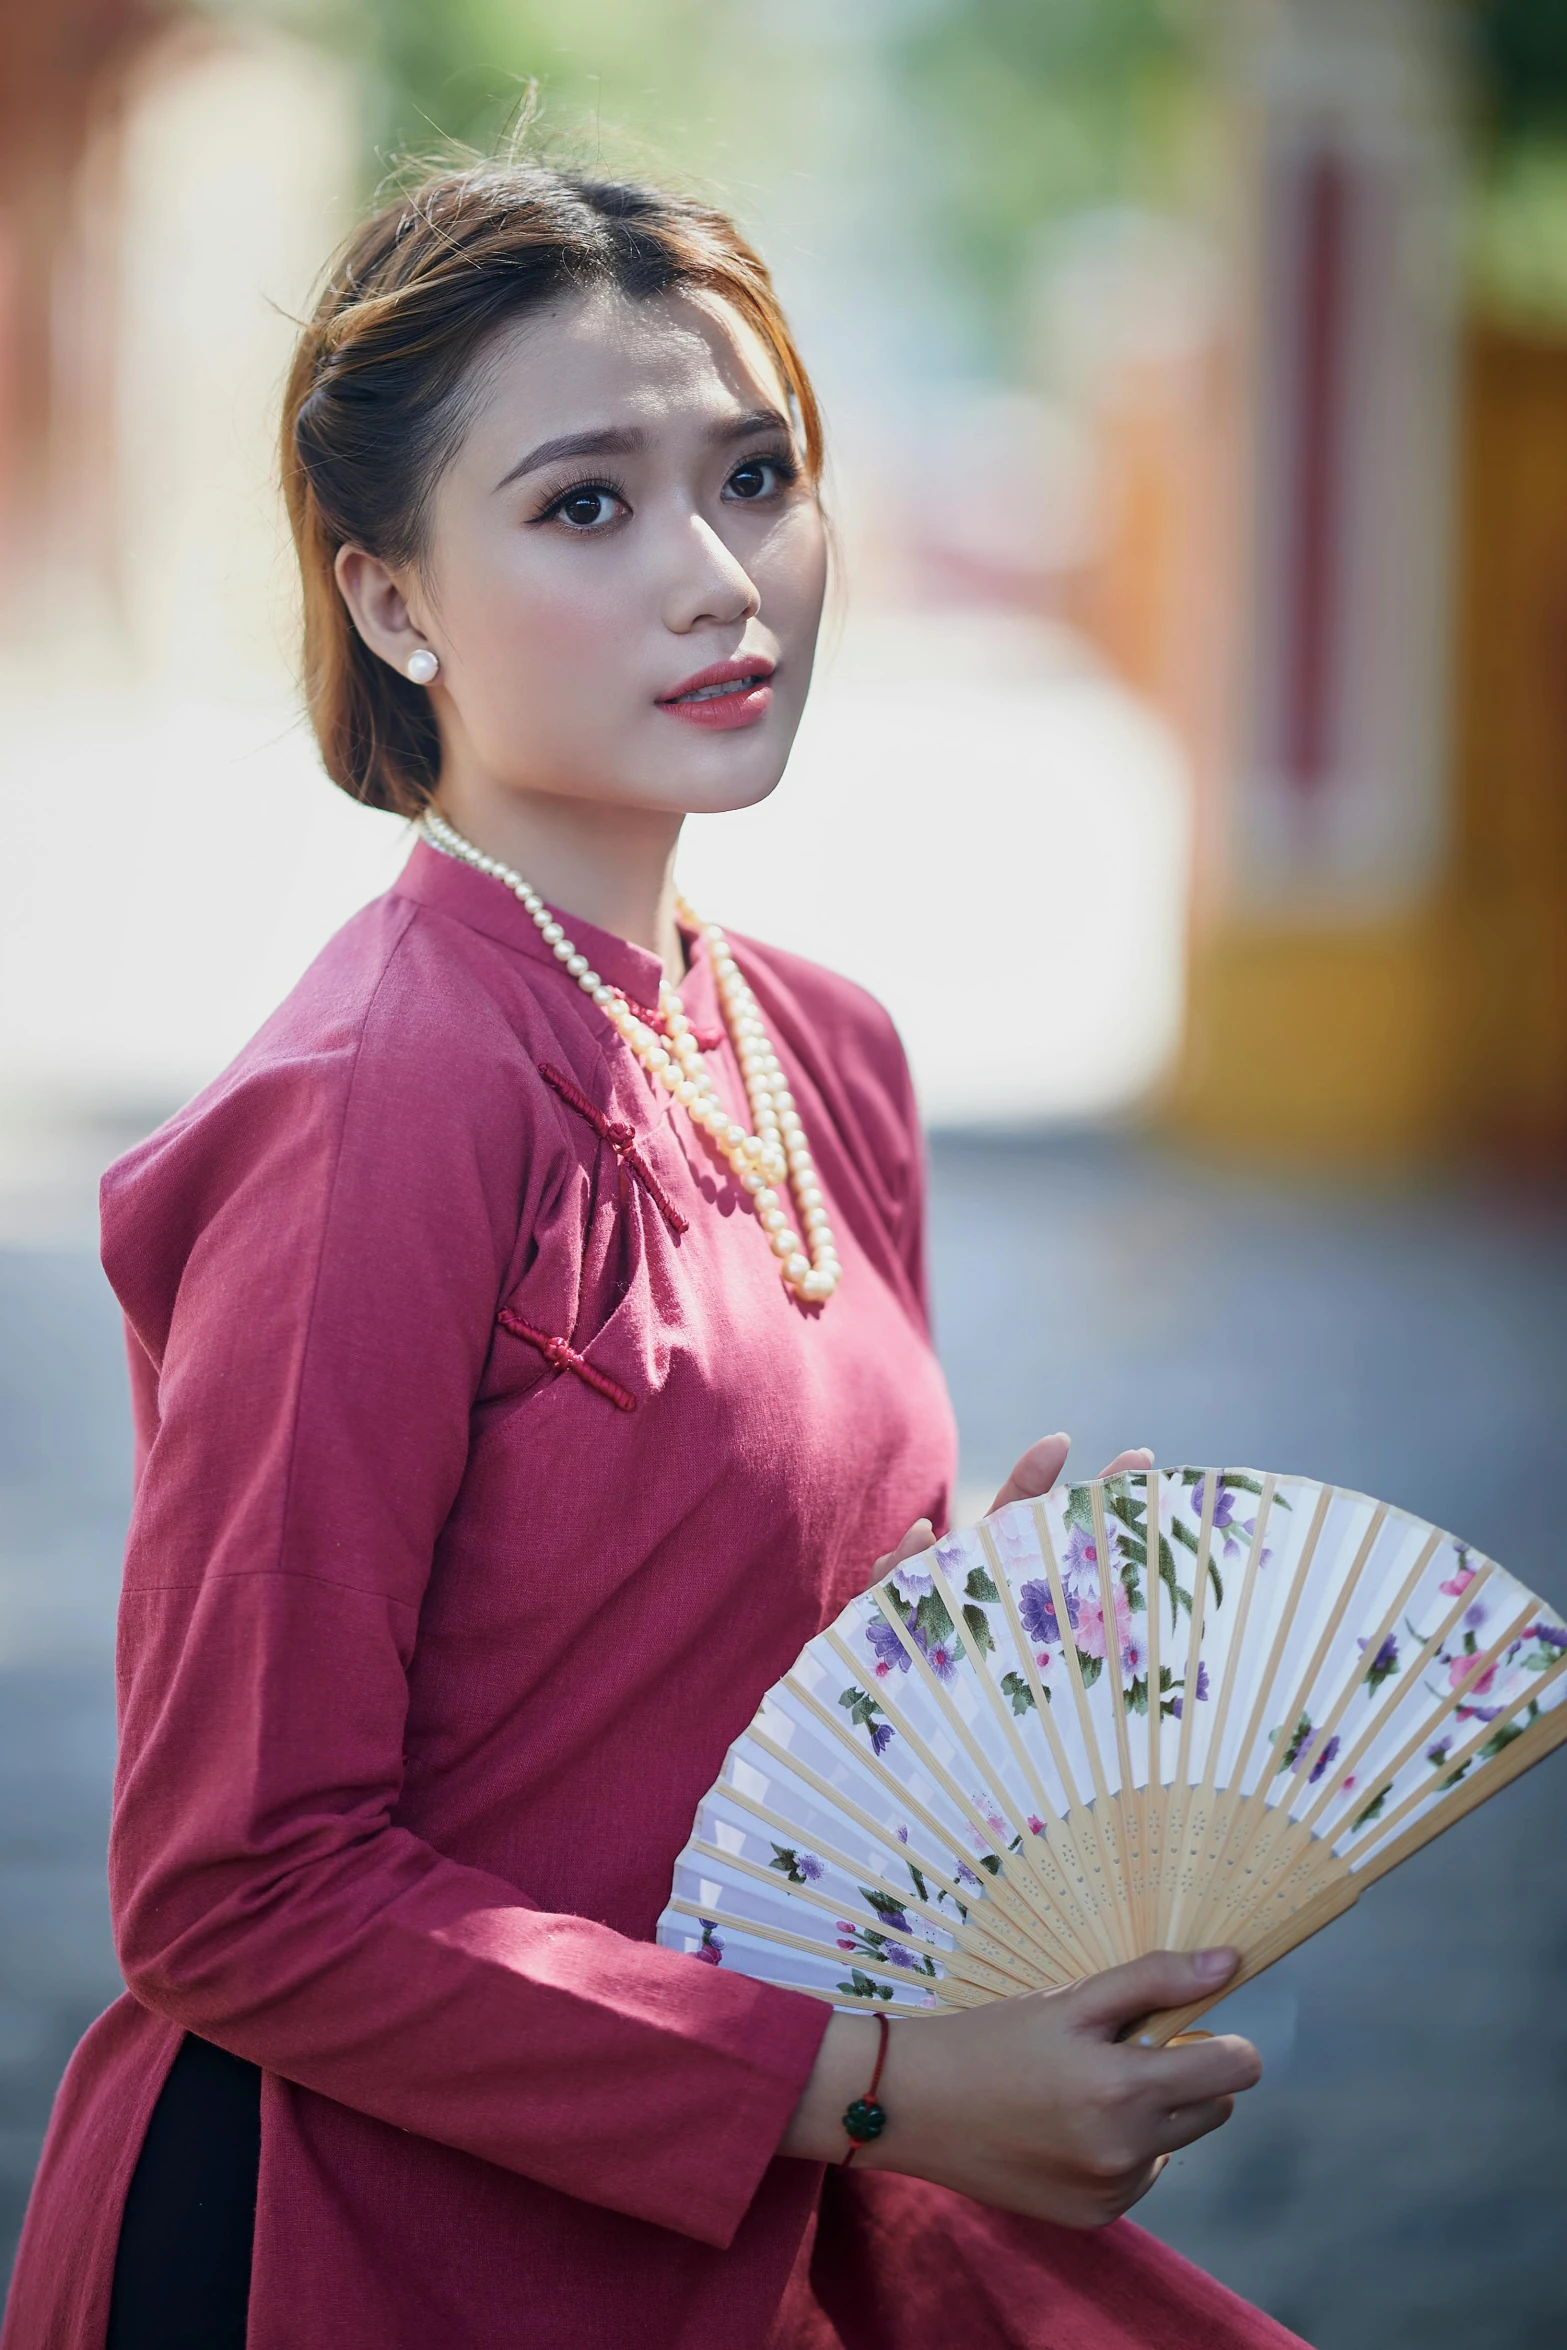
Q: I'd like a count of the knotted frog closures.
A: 3